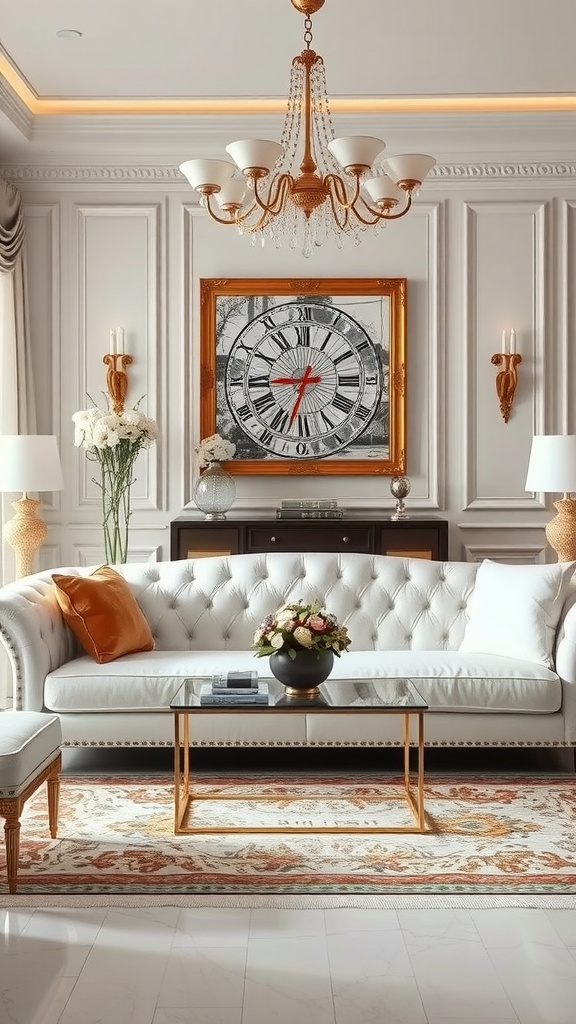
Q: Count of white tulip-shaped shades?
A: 6